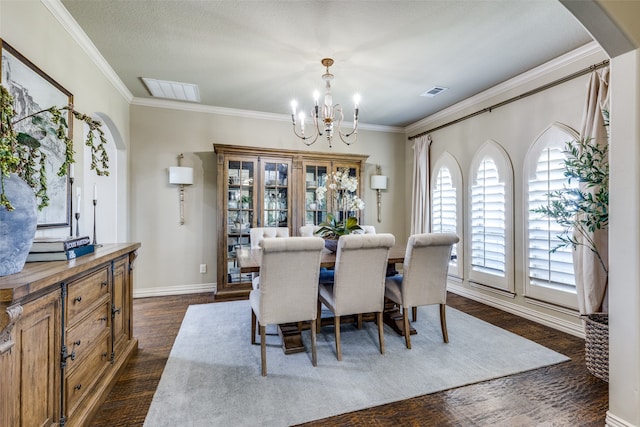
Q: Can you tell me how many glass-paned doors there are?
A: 4